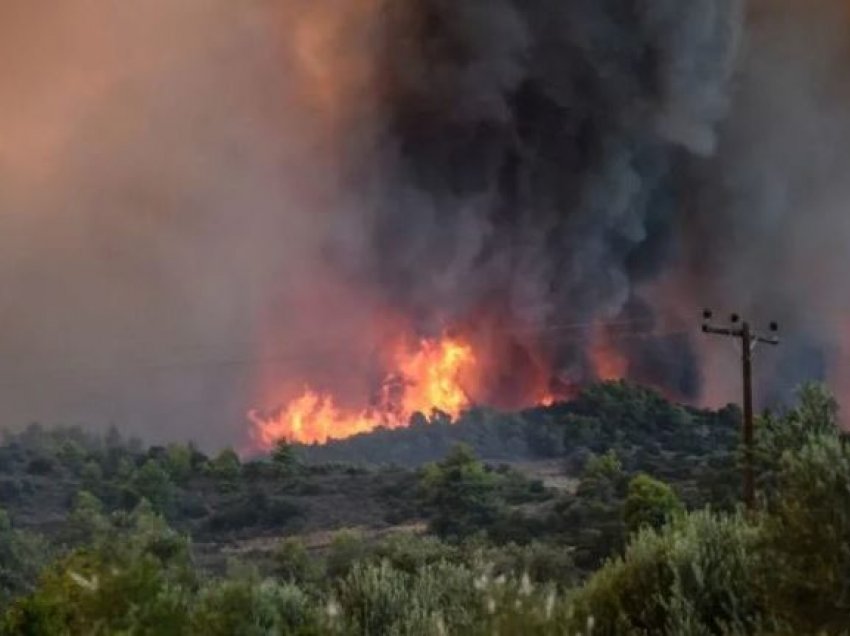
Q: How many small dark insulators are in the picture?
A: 3